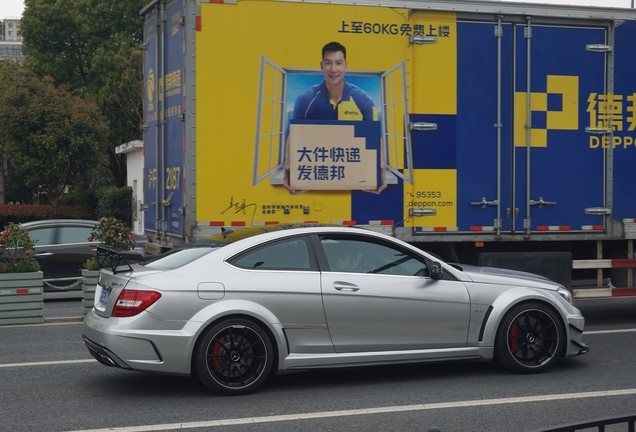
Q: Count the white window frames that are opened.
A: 2